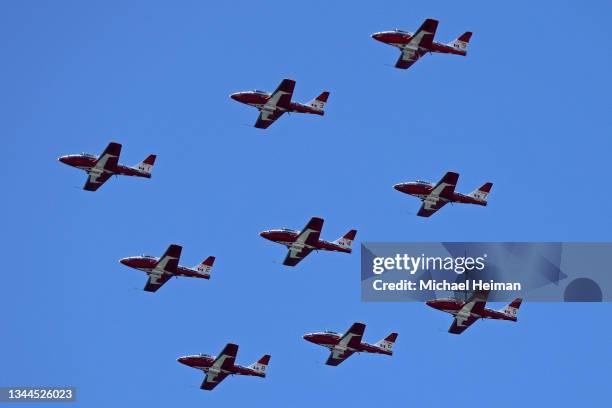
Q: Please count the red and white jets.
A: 9